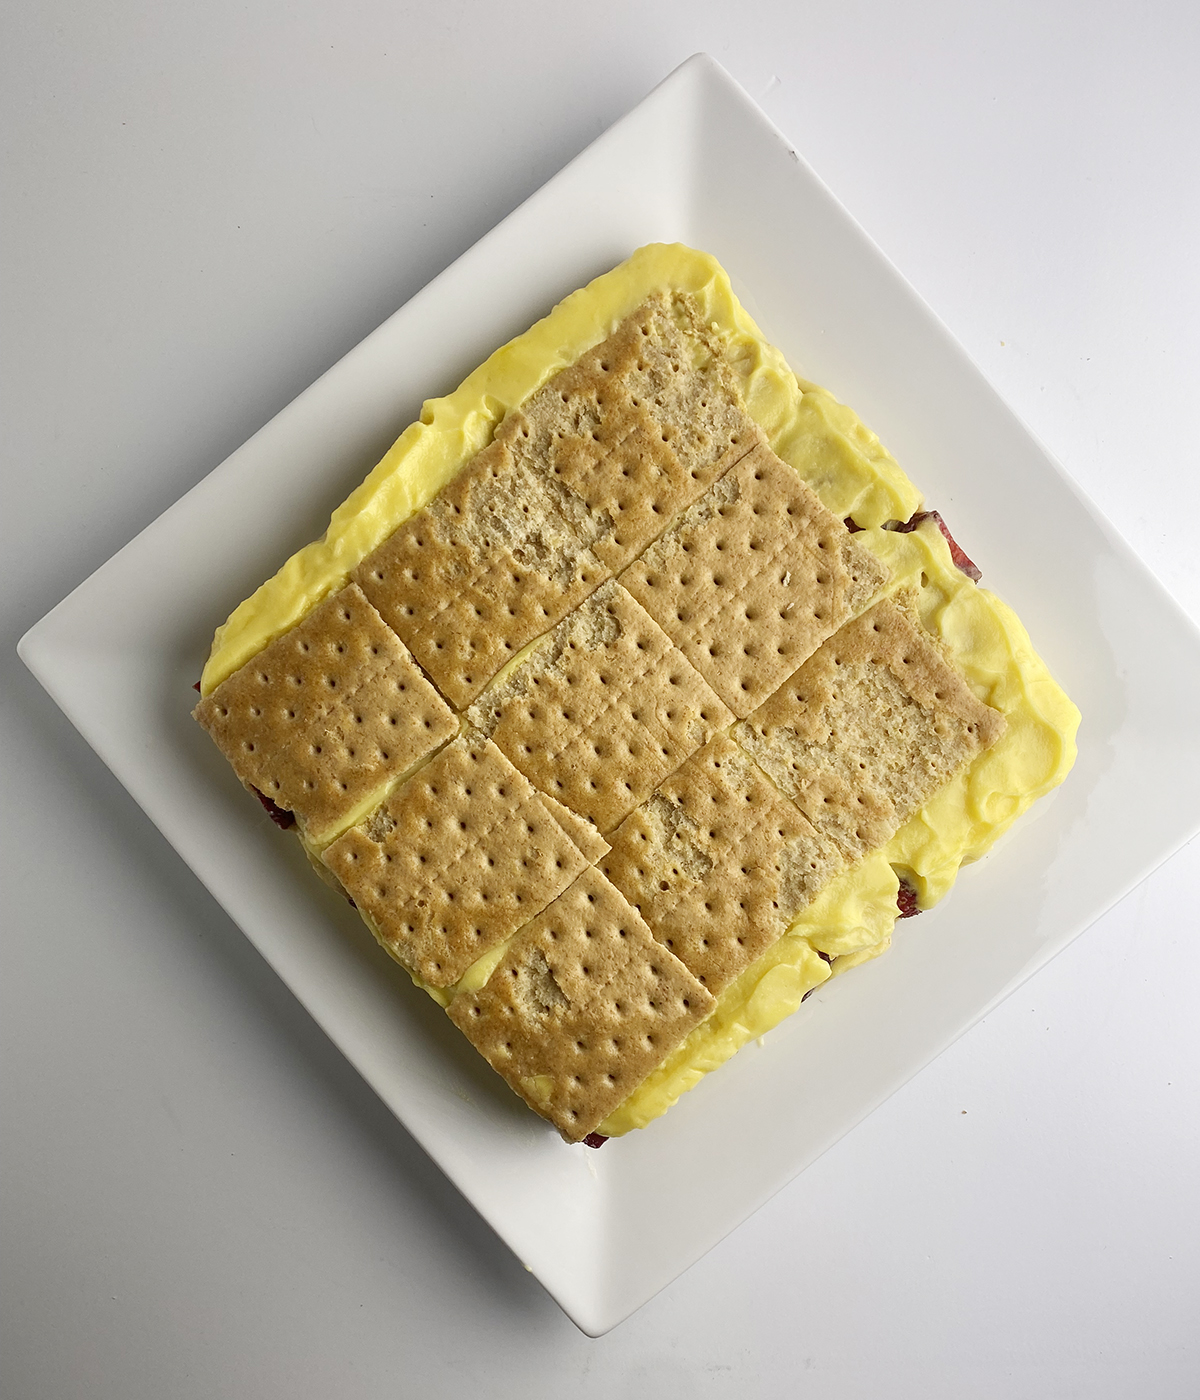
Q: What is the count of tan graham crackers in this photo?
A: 9